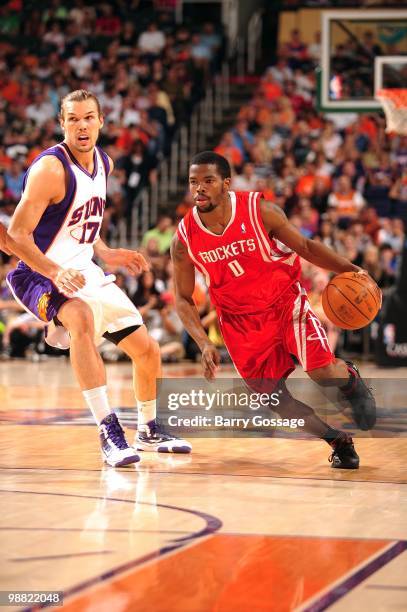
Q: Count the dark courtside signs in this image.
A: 1